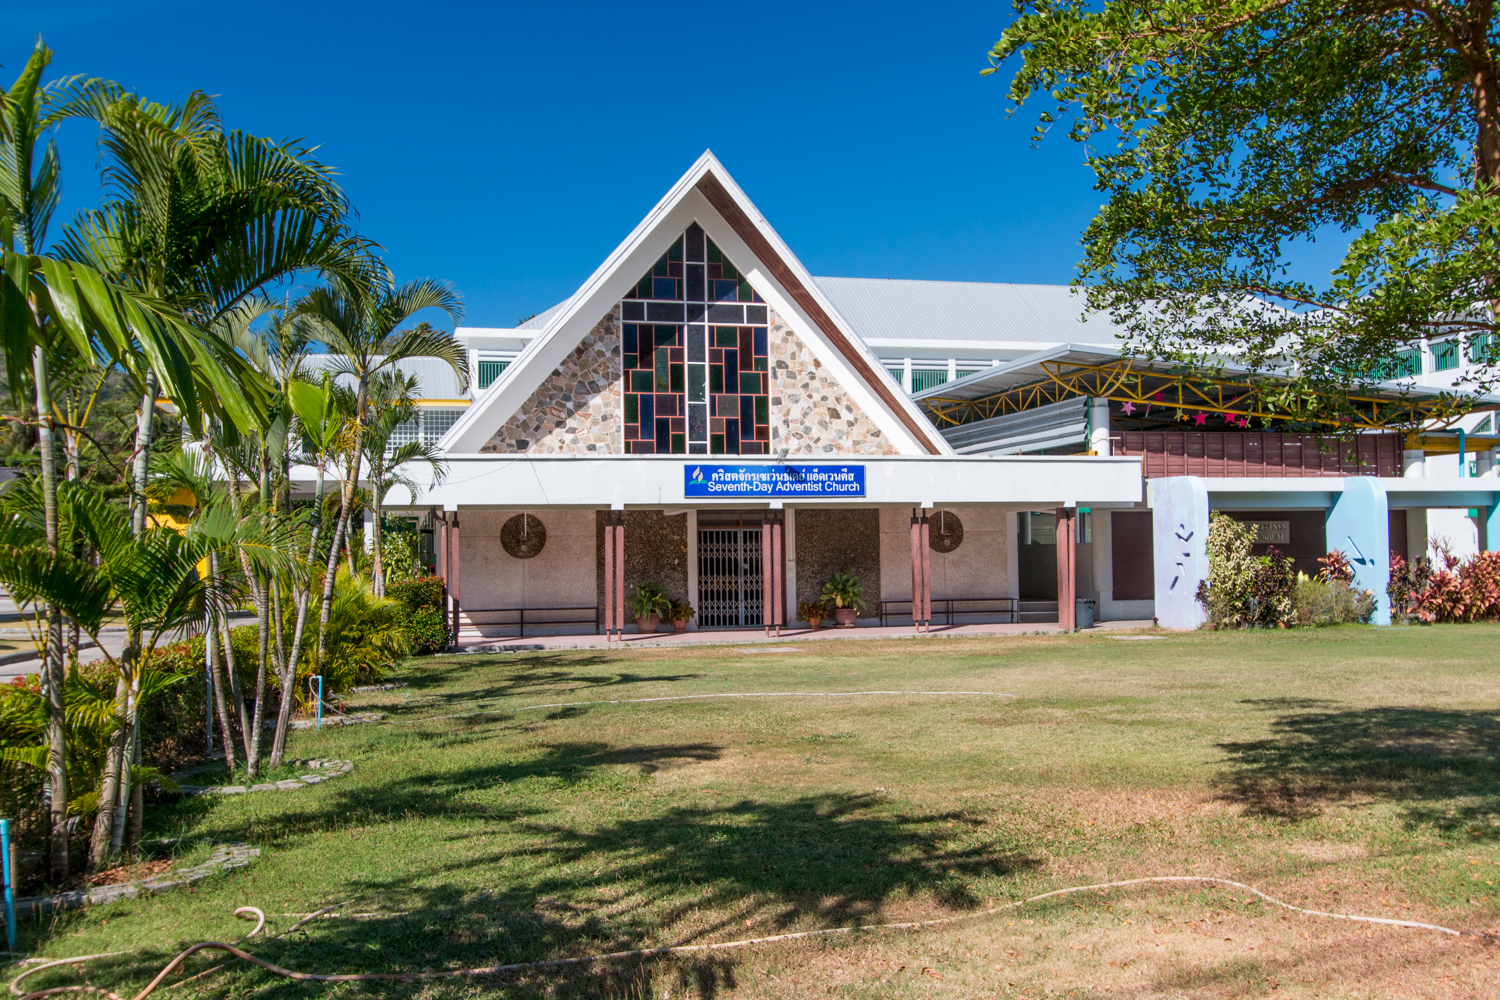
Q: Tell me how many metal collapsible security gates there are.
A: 1